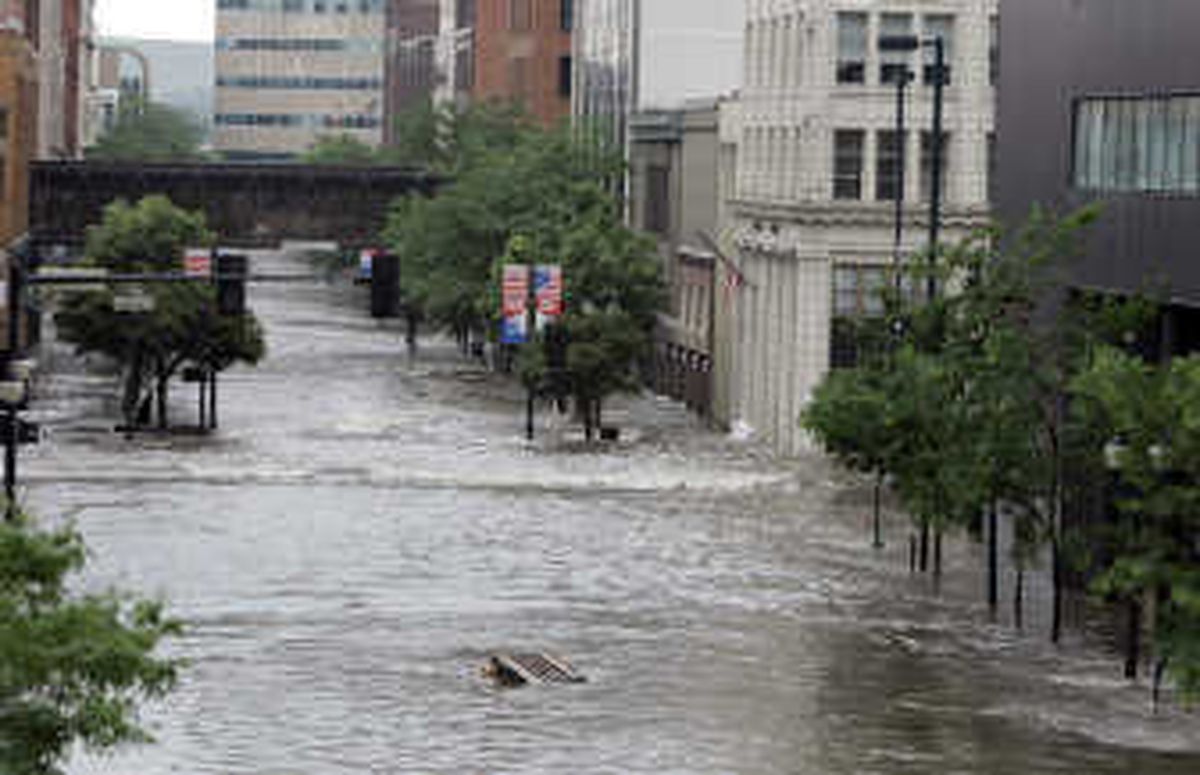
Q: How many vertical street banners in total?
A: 2